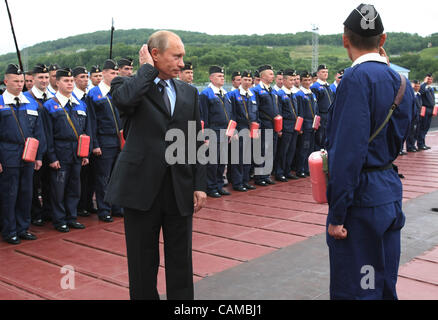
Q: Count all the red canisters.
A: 12